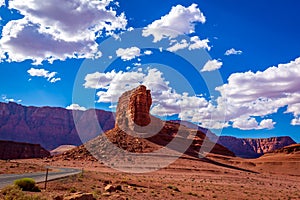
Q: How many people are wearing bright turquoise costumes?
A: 0